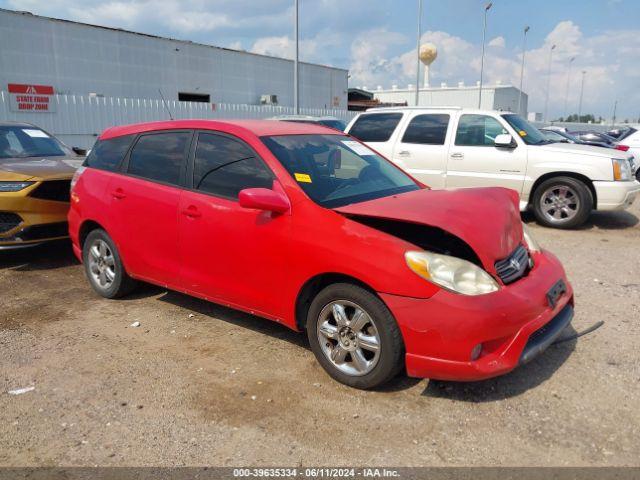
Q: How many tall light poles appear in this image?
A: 7